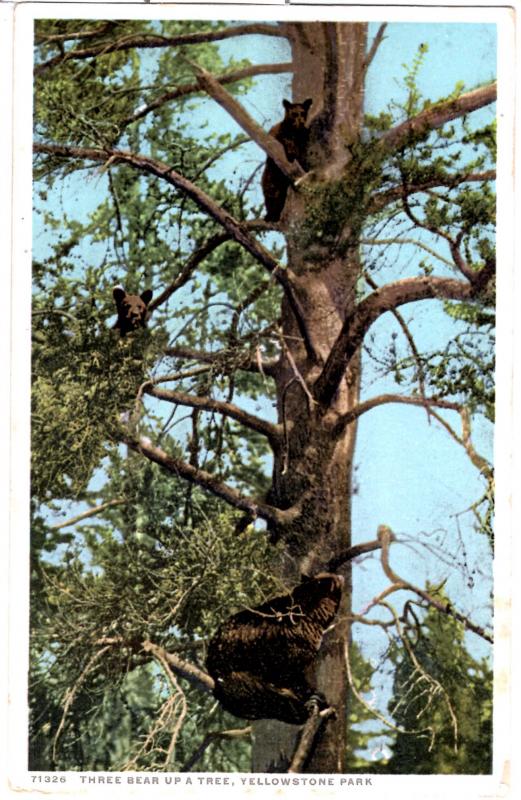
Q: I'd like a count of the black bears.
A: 3